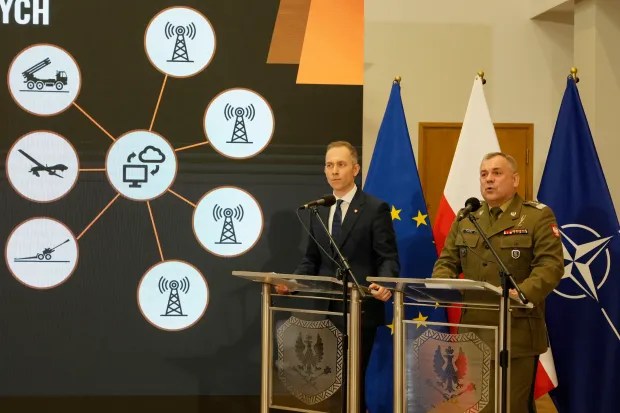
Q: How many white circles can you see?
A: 8